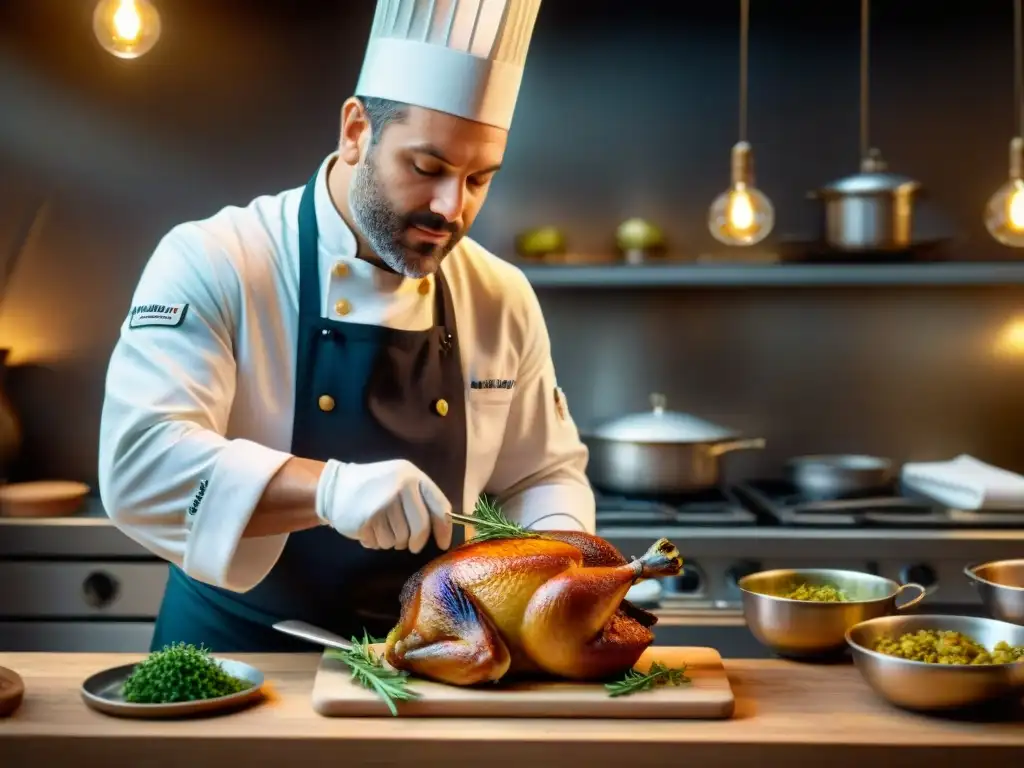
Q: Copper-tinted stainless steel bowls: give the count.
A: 3